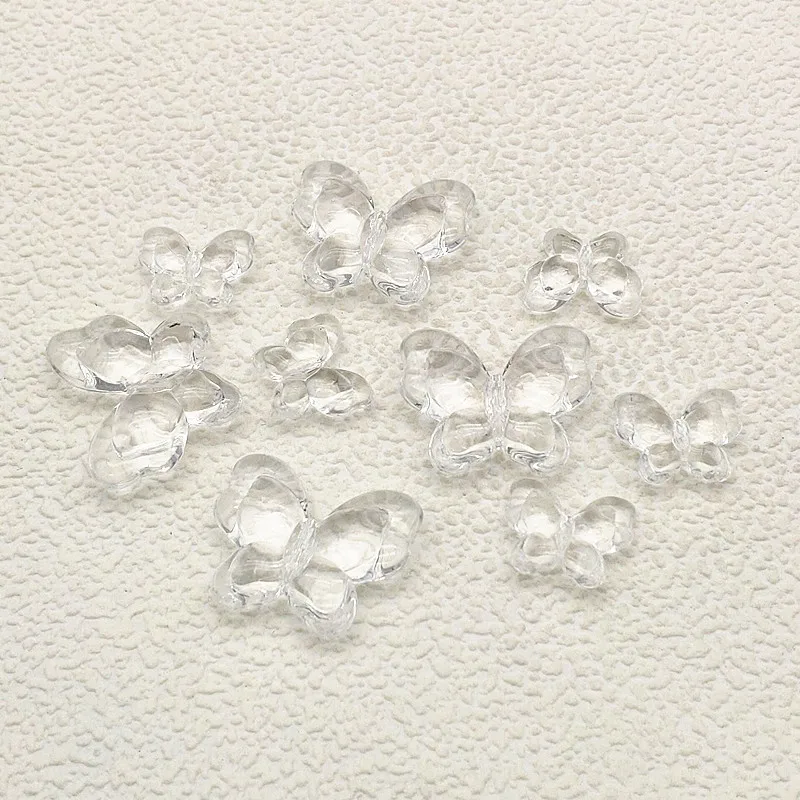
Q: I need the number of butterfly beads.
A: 9